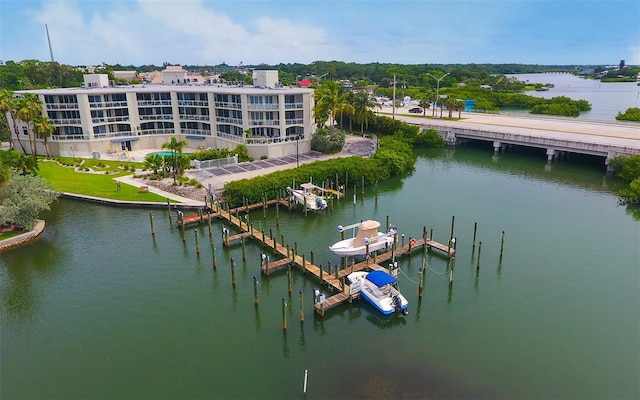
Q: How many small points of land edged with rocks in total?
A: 1